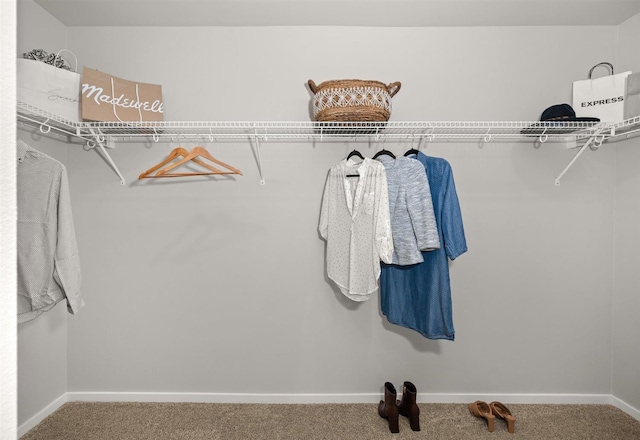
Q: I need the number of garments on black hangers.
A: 3